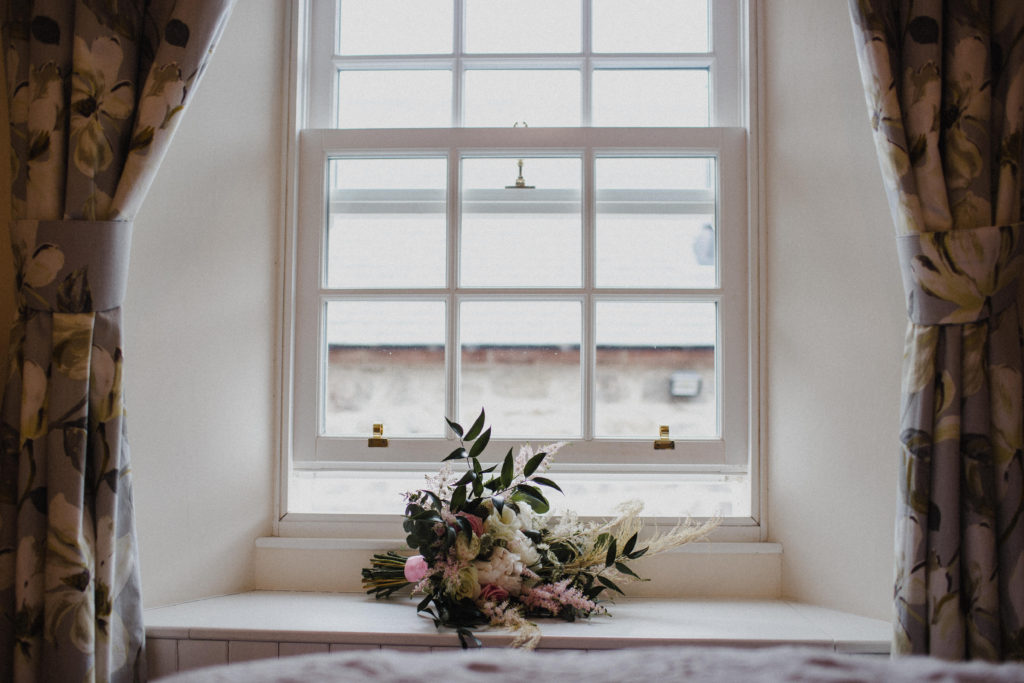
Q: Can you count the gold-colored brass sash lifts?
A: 2